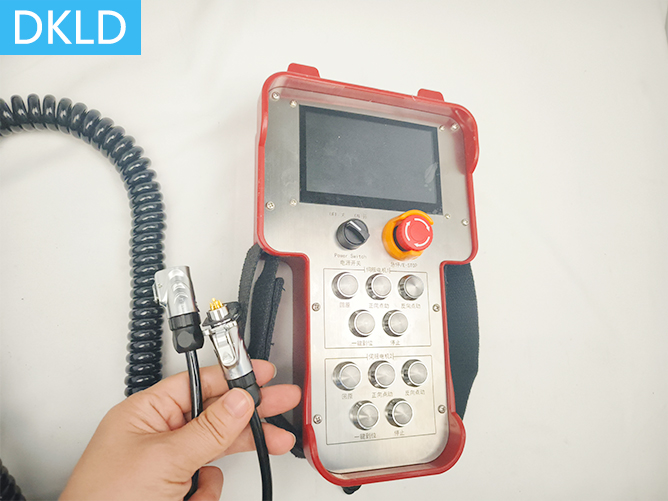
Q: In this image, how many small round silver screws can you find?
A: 12